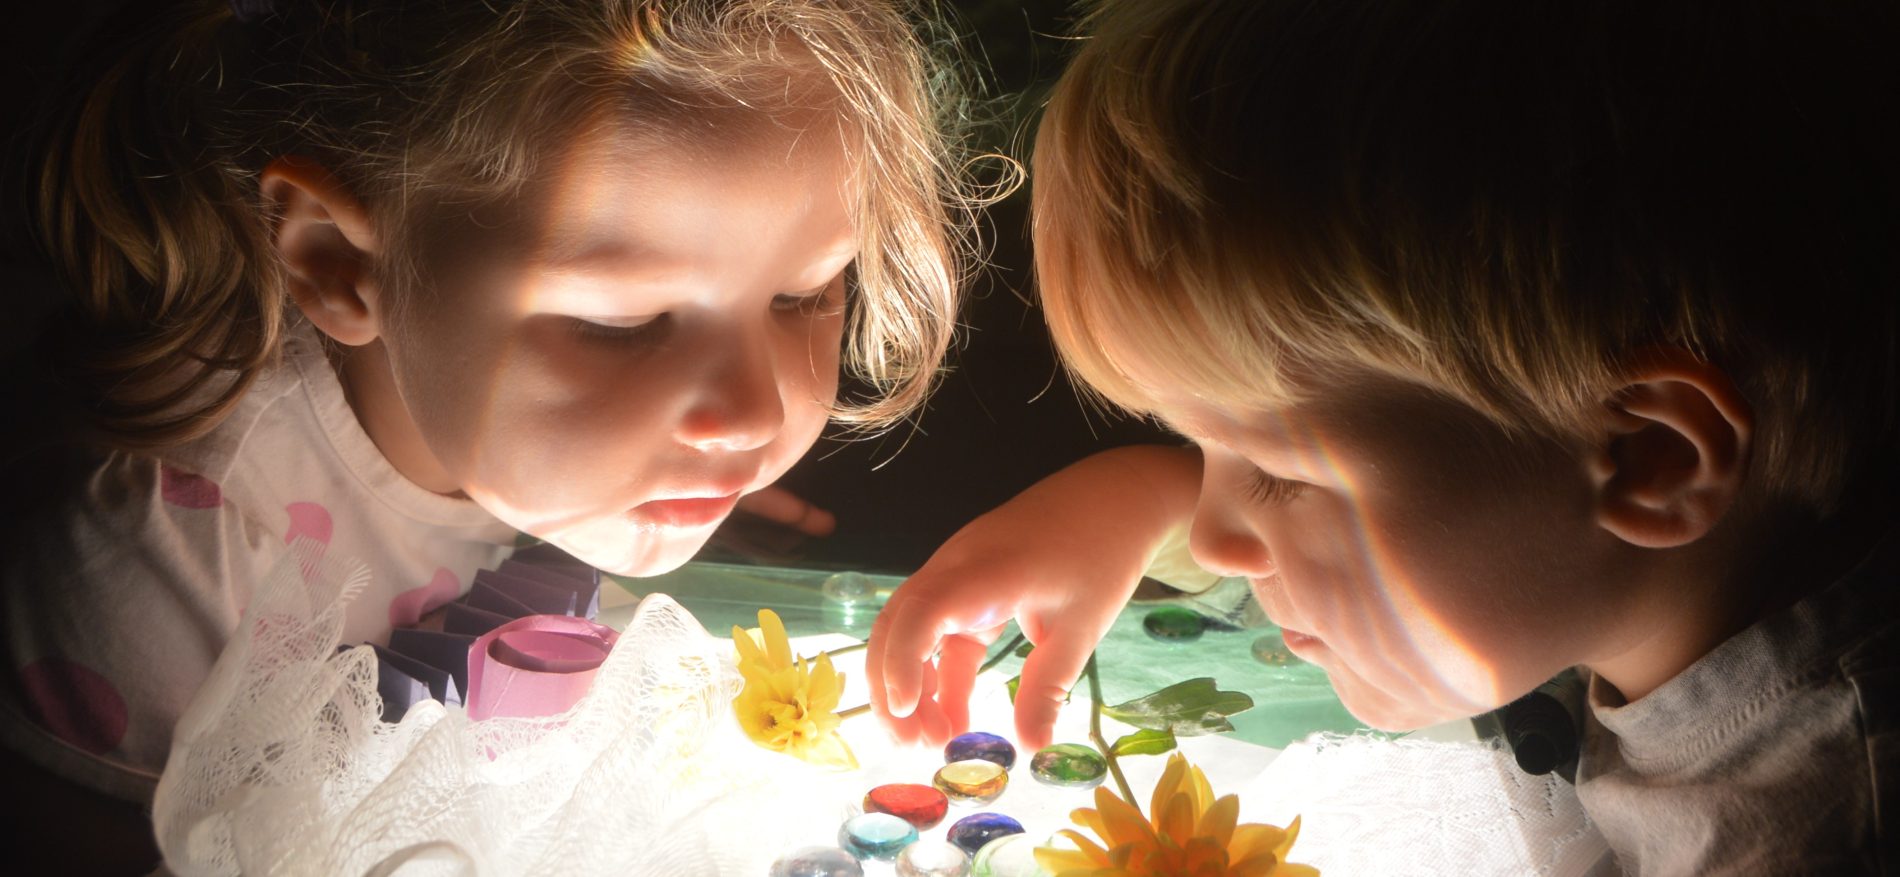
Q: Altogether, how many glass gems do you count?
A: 12